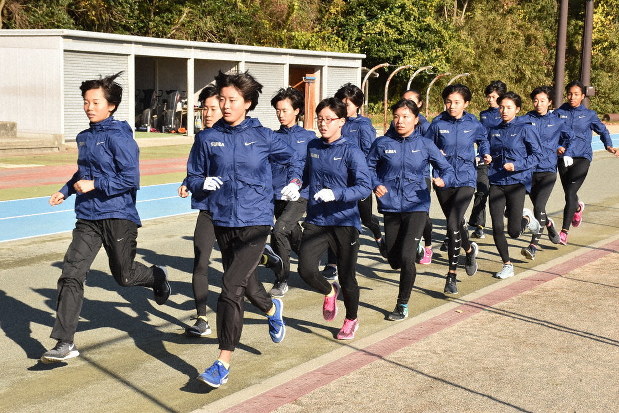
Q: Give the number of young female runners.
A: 13